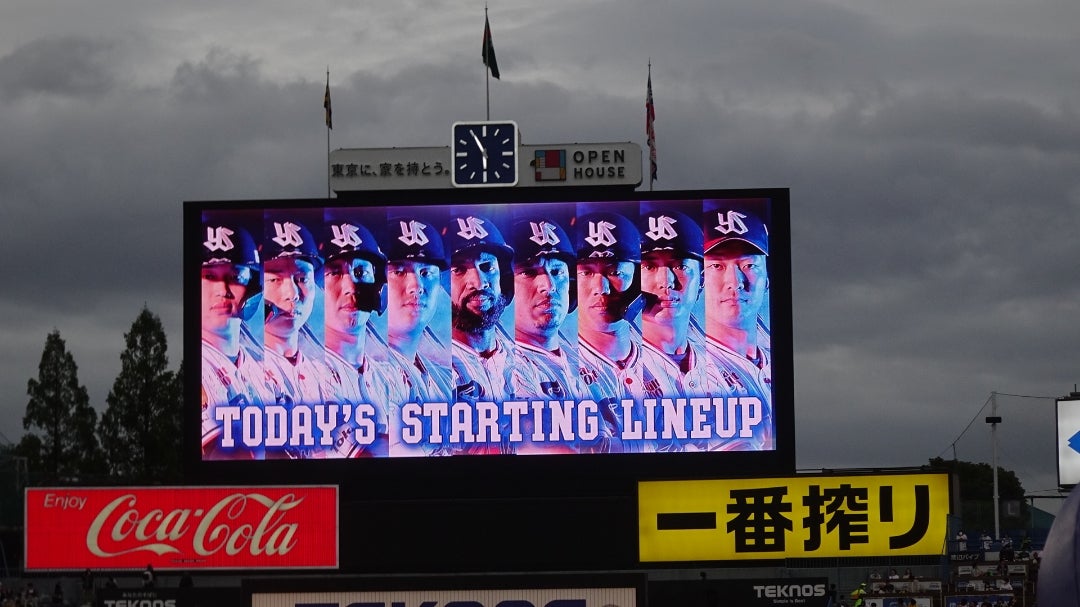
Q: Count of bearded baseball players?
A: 1